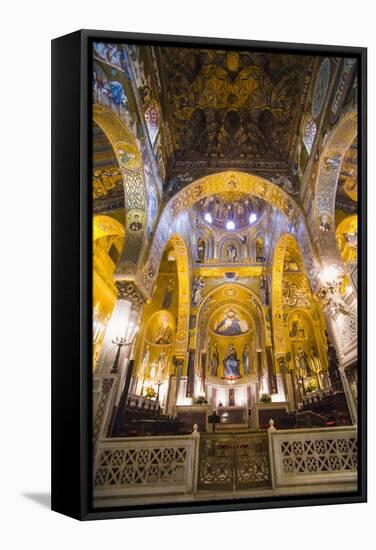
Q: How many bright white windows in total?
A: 3